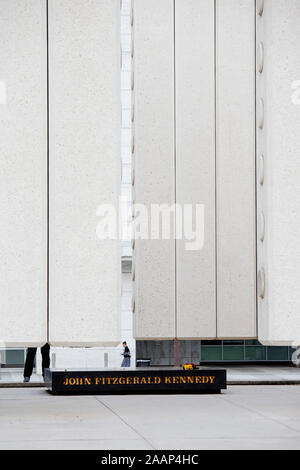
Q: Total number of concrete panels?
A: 6